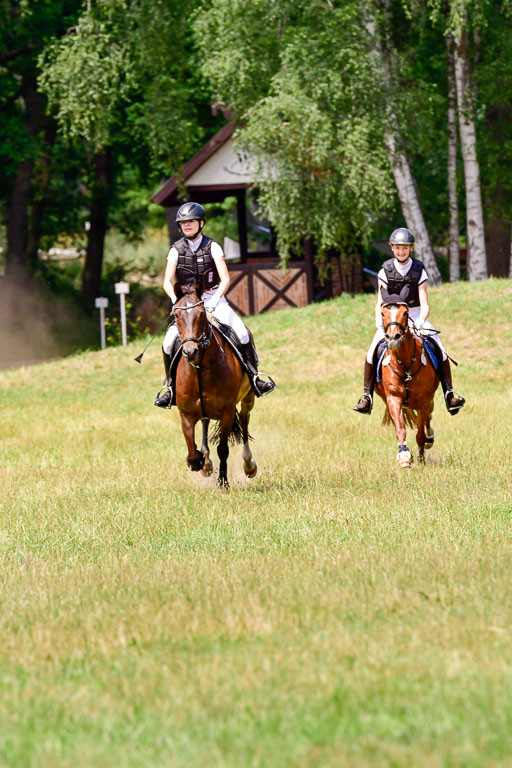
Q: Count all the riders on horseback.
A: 2